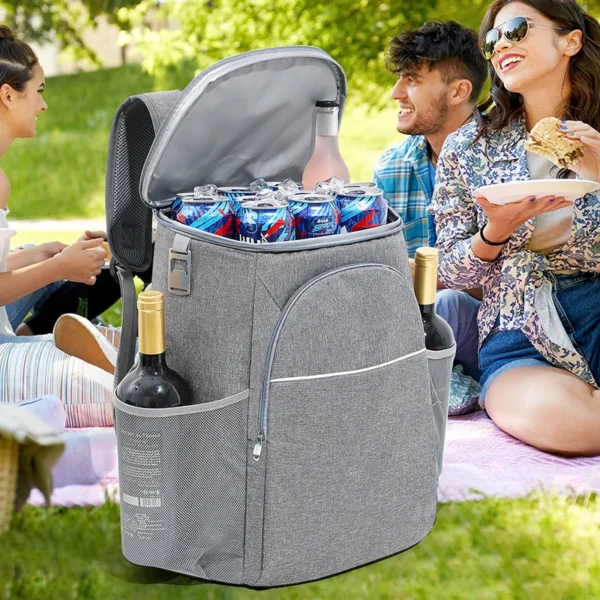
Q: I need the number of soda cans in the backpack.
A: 10